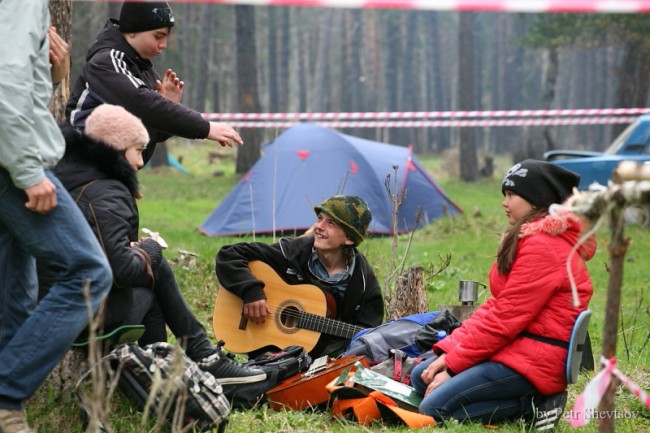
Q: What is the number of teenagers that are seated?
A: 3